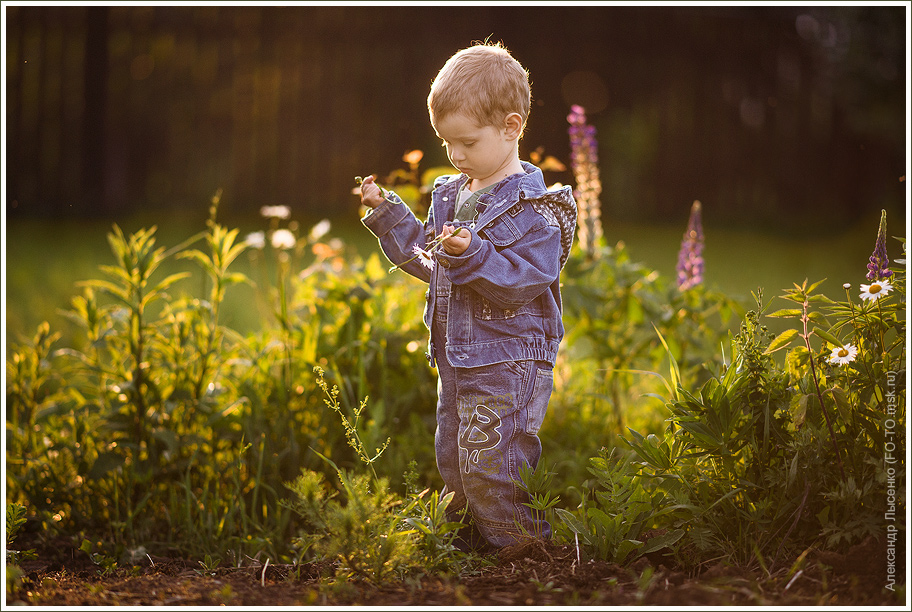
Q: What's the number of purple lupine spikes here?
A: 3